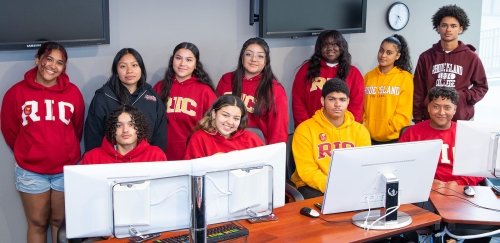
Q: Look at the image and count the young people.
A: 11